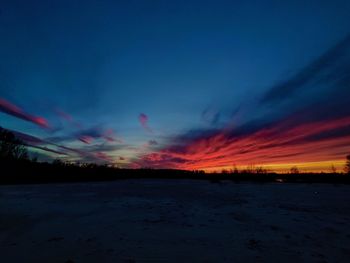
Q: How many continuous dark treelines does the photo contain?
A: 1